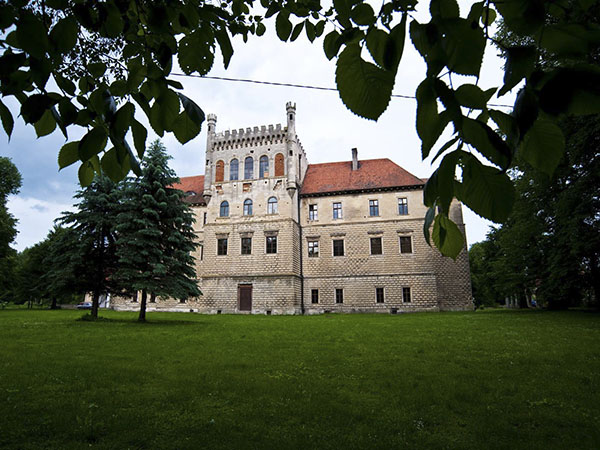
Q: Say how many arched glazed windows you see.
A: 6